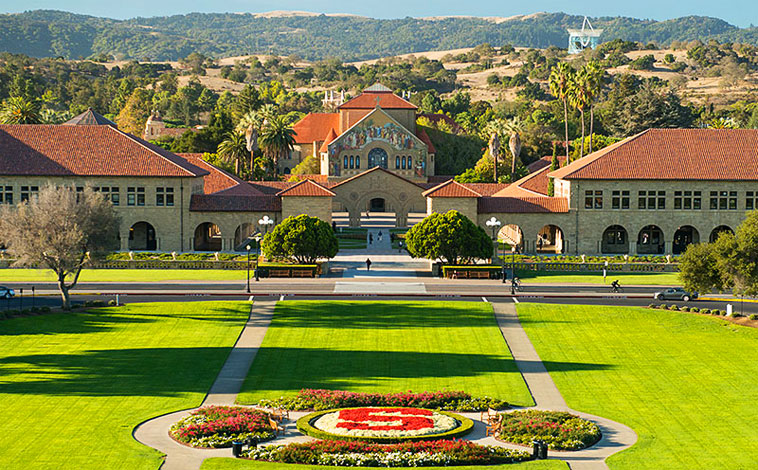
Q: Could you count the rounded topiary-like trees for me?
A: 2